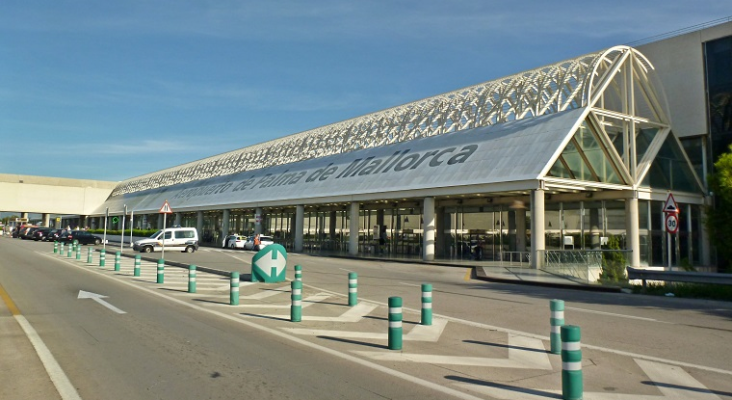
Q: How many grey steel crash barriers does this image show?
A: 1